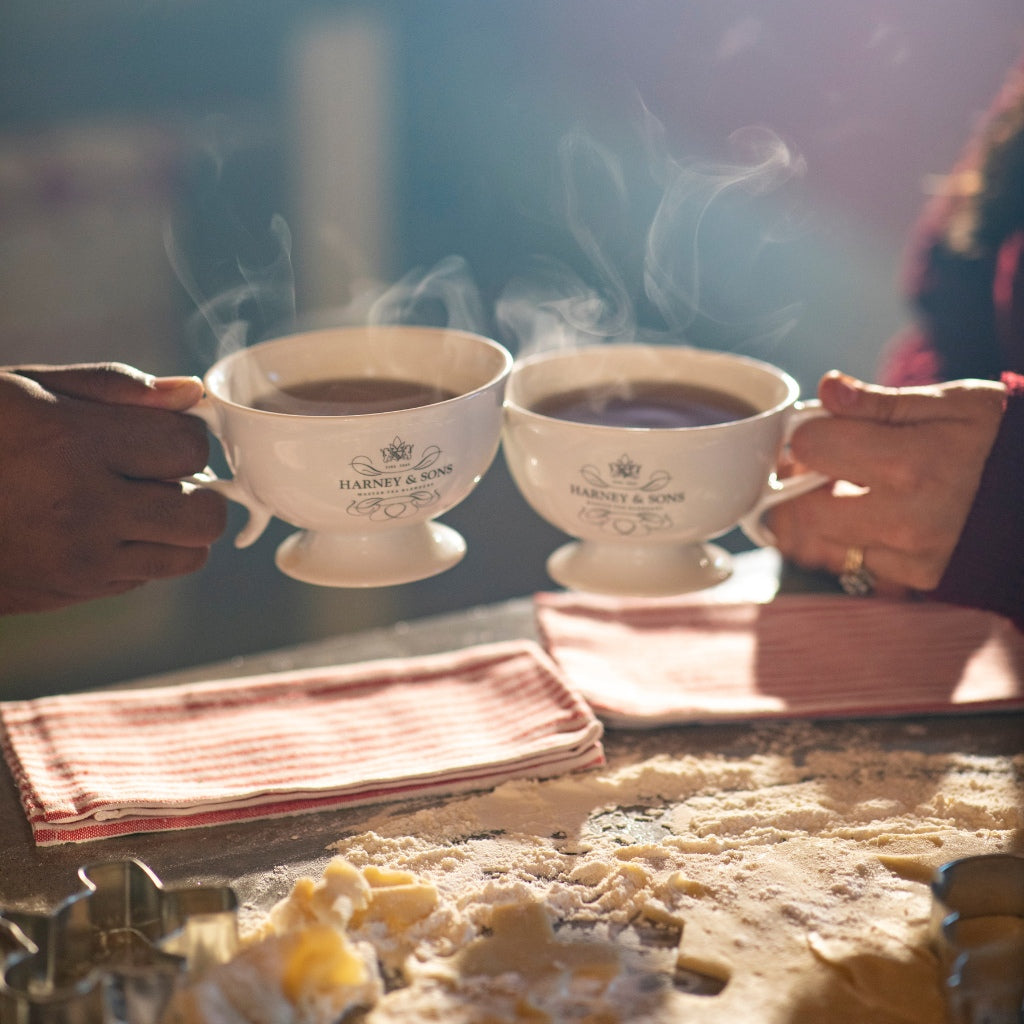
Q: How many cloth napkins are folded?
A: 2